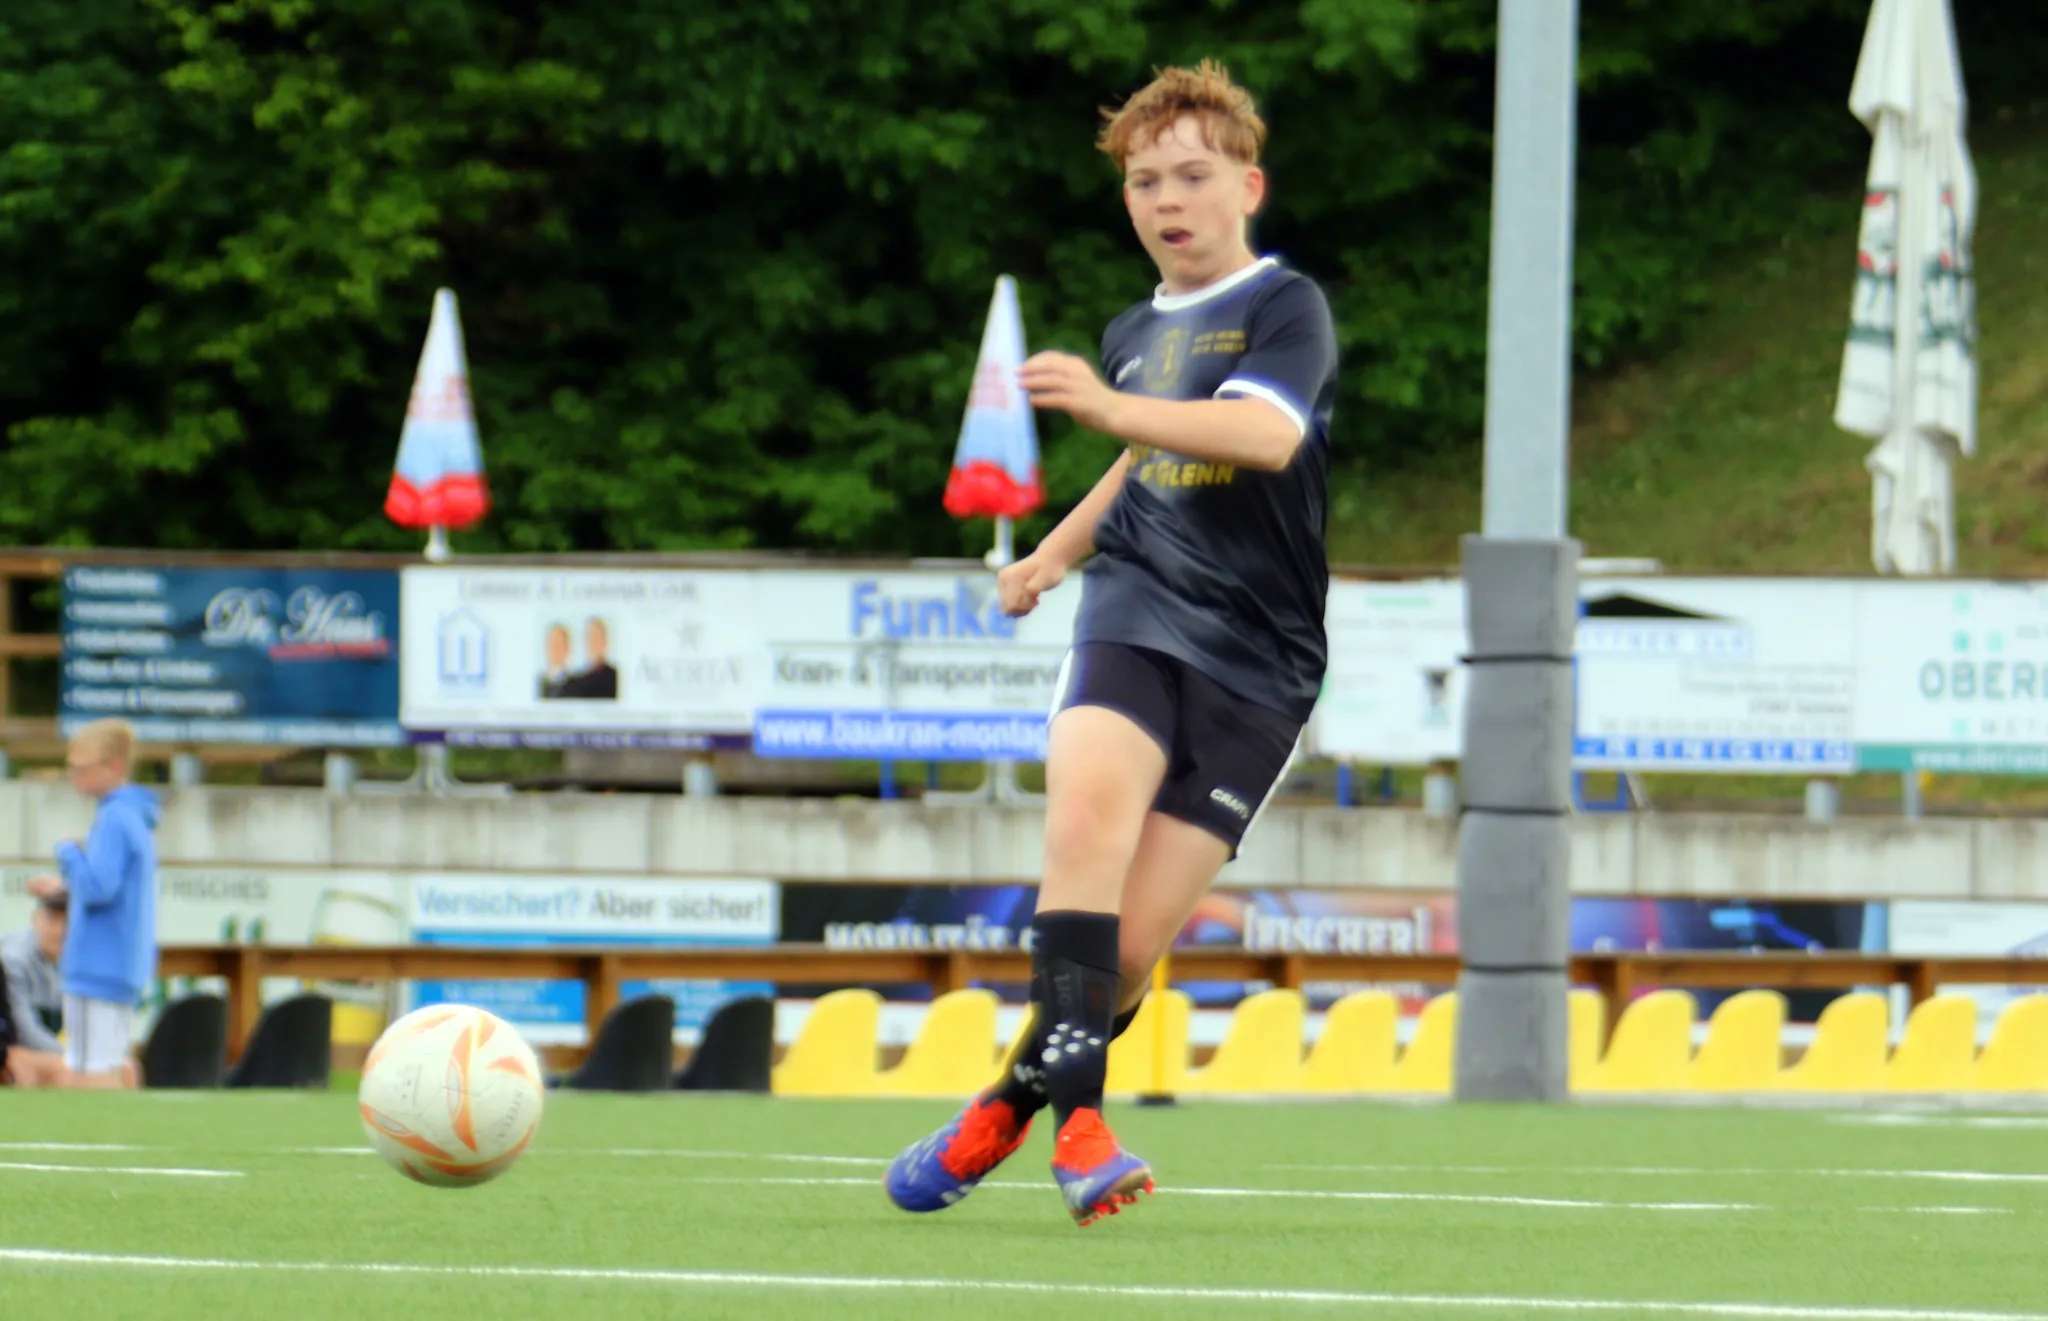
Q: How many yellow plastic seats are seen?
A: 13